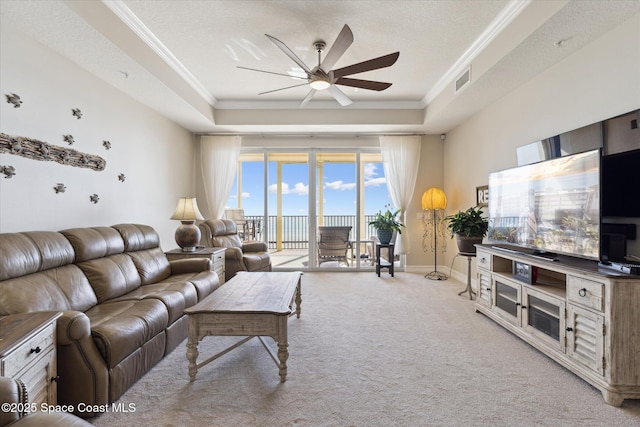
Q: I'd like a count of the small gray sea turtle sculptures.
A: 8